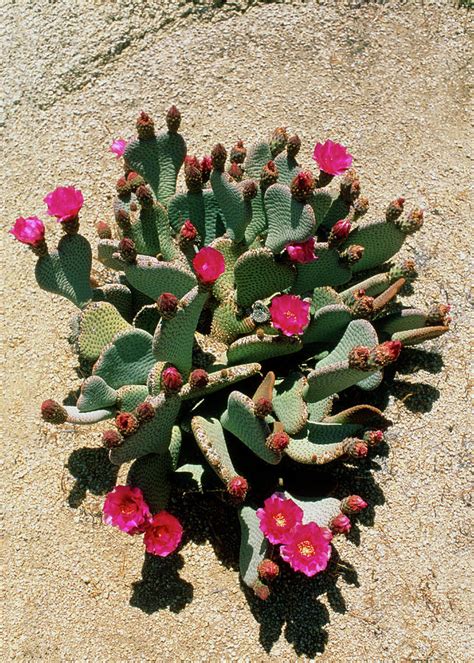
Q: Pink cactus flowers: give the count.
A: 11